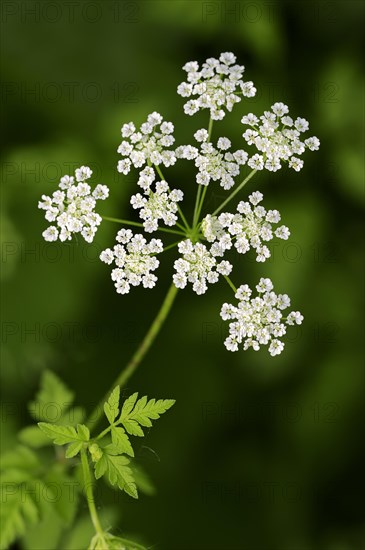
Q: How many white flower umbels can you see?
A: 10